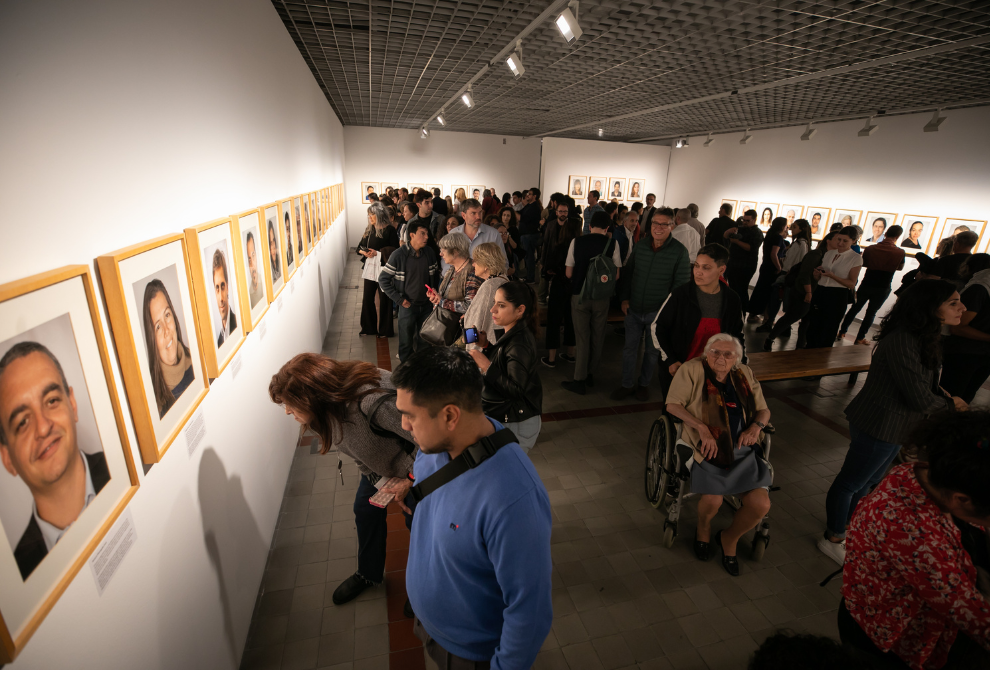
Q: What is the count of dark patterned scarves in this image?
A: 1